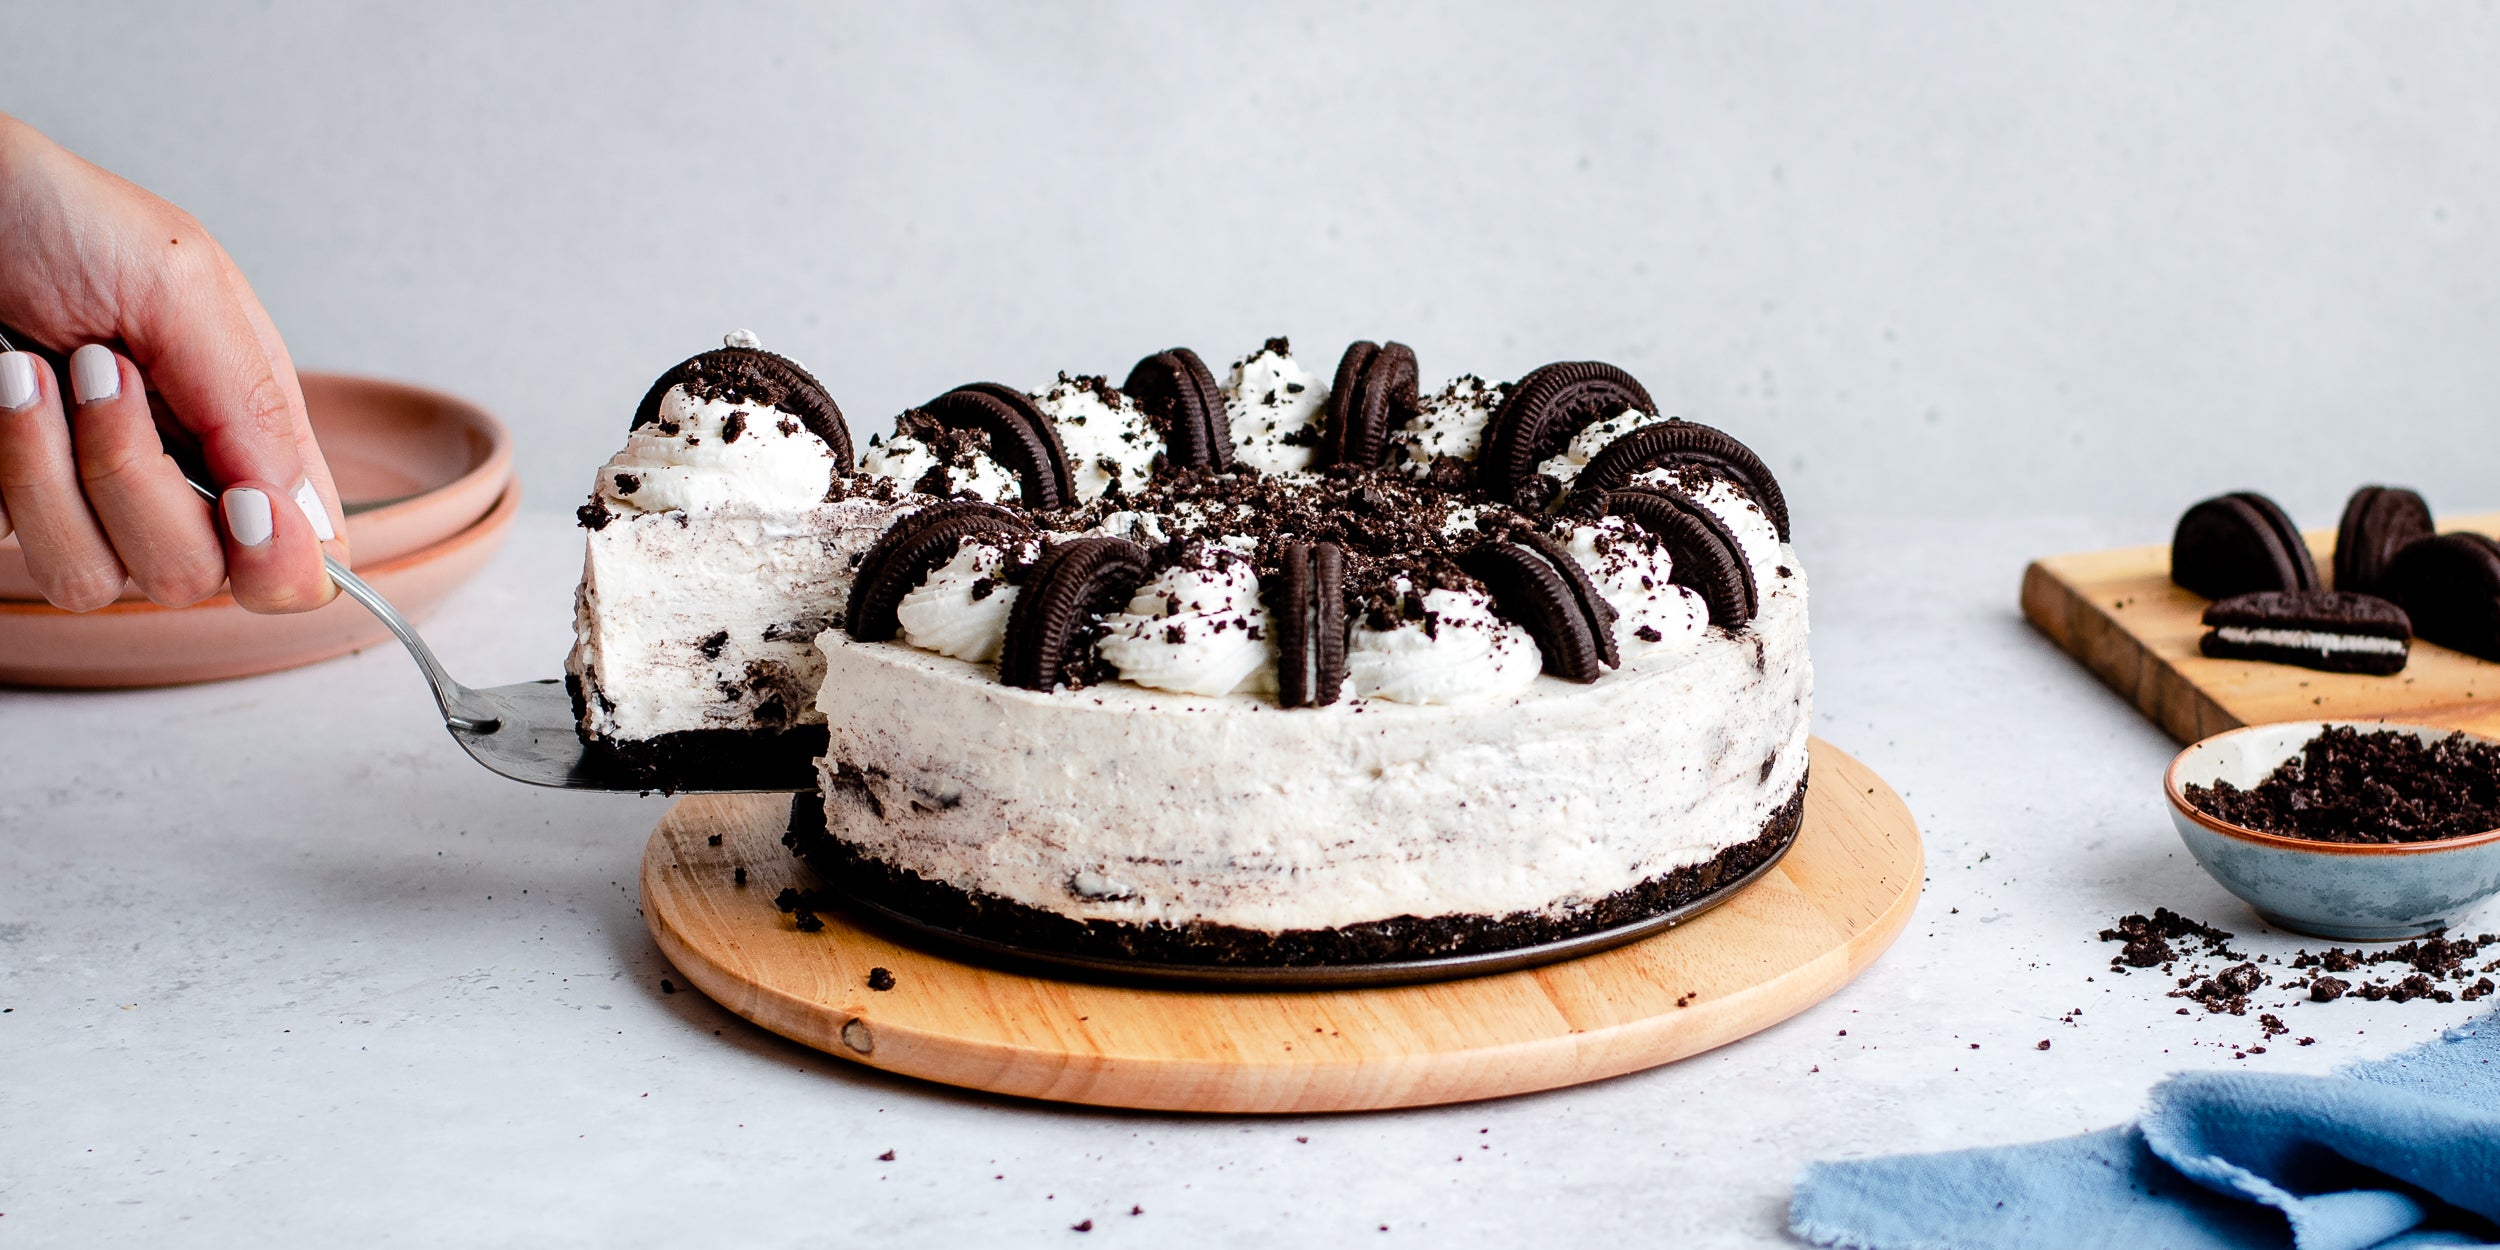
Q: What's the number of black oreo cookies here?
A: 15